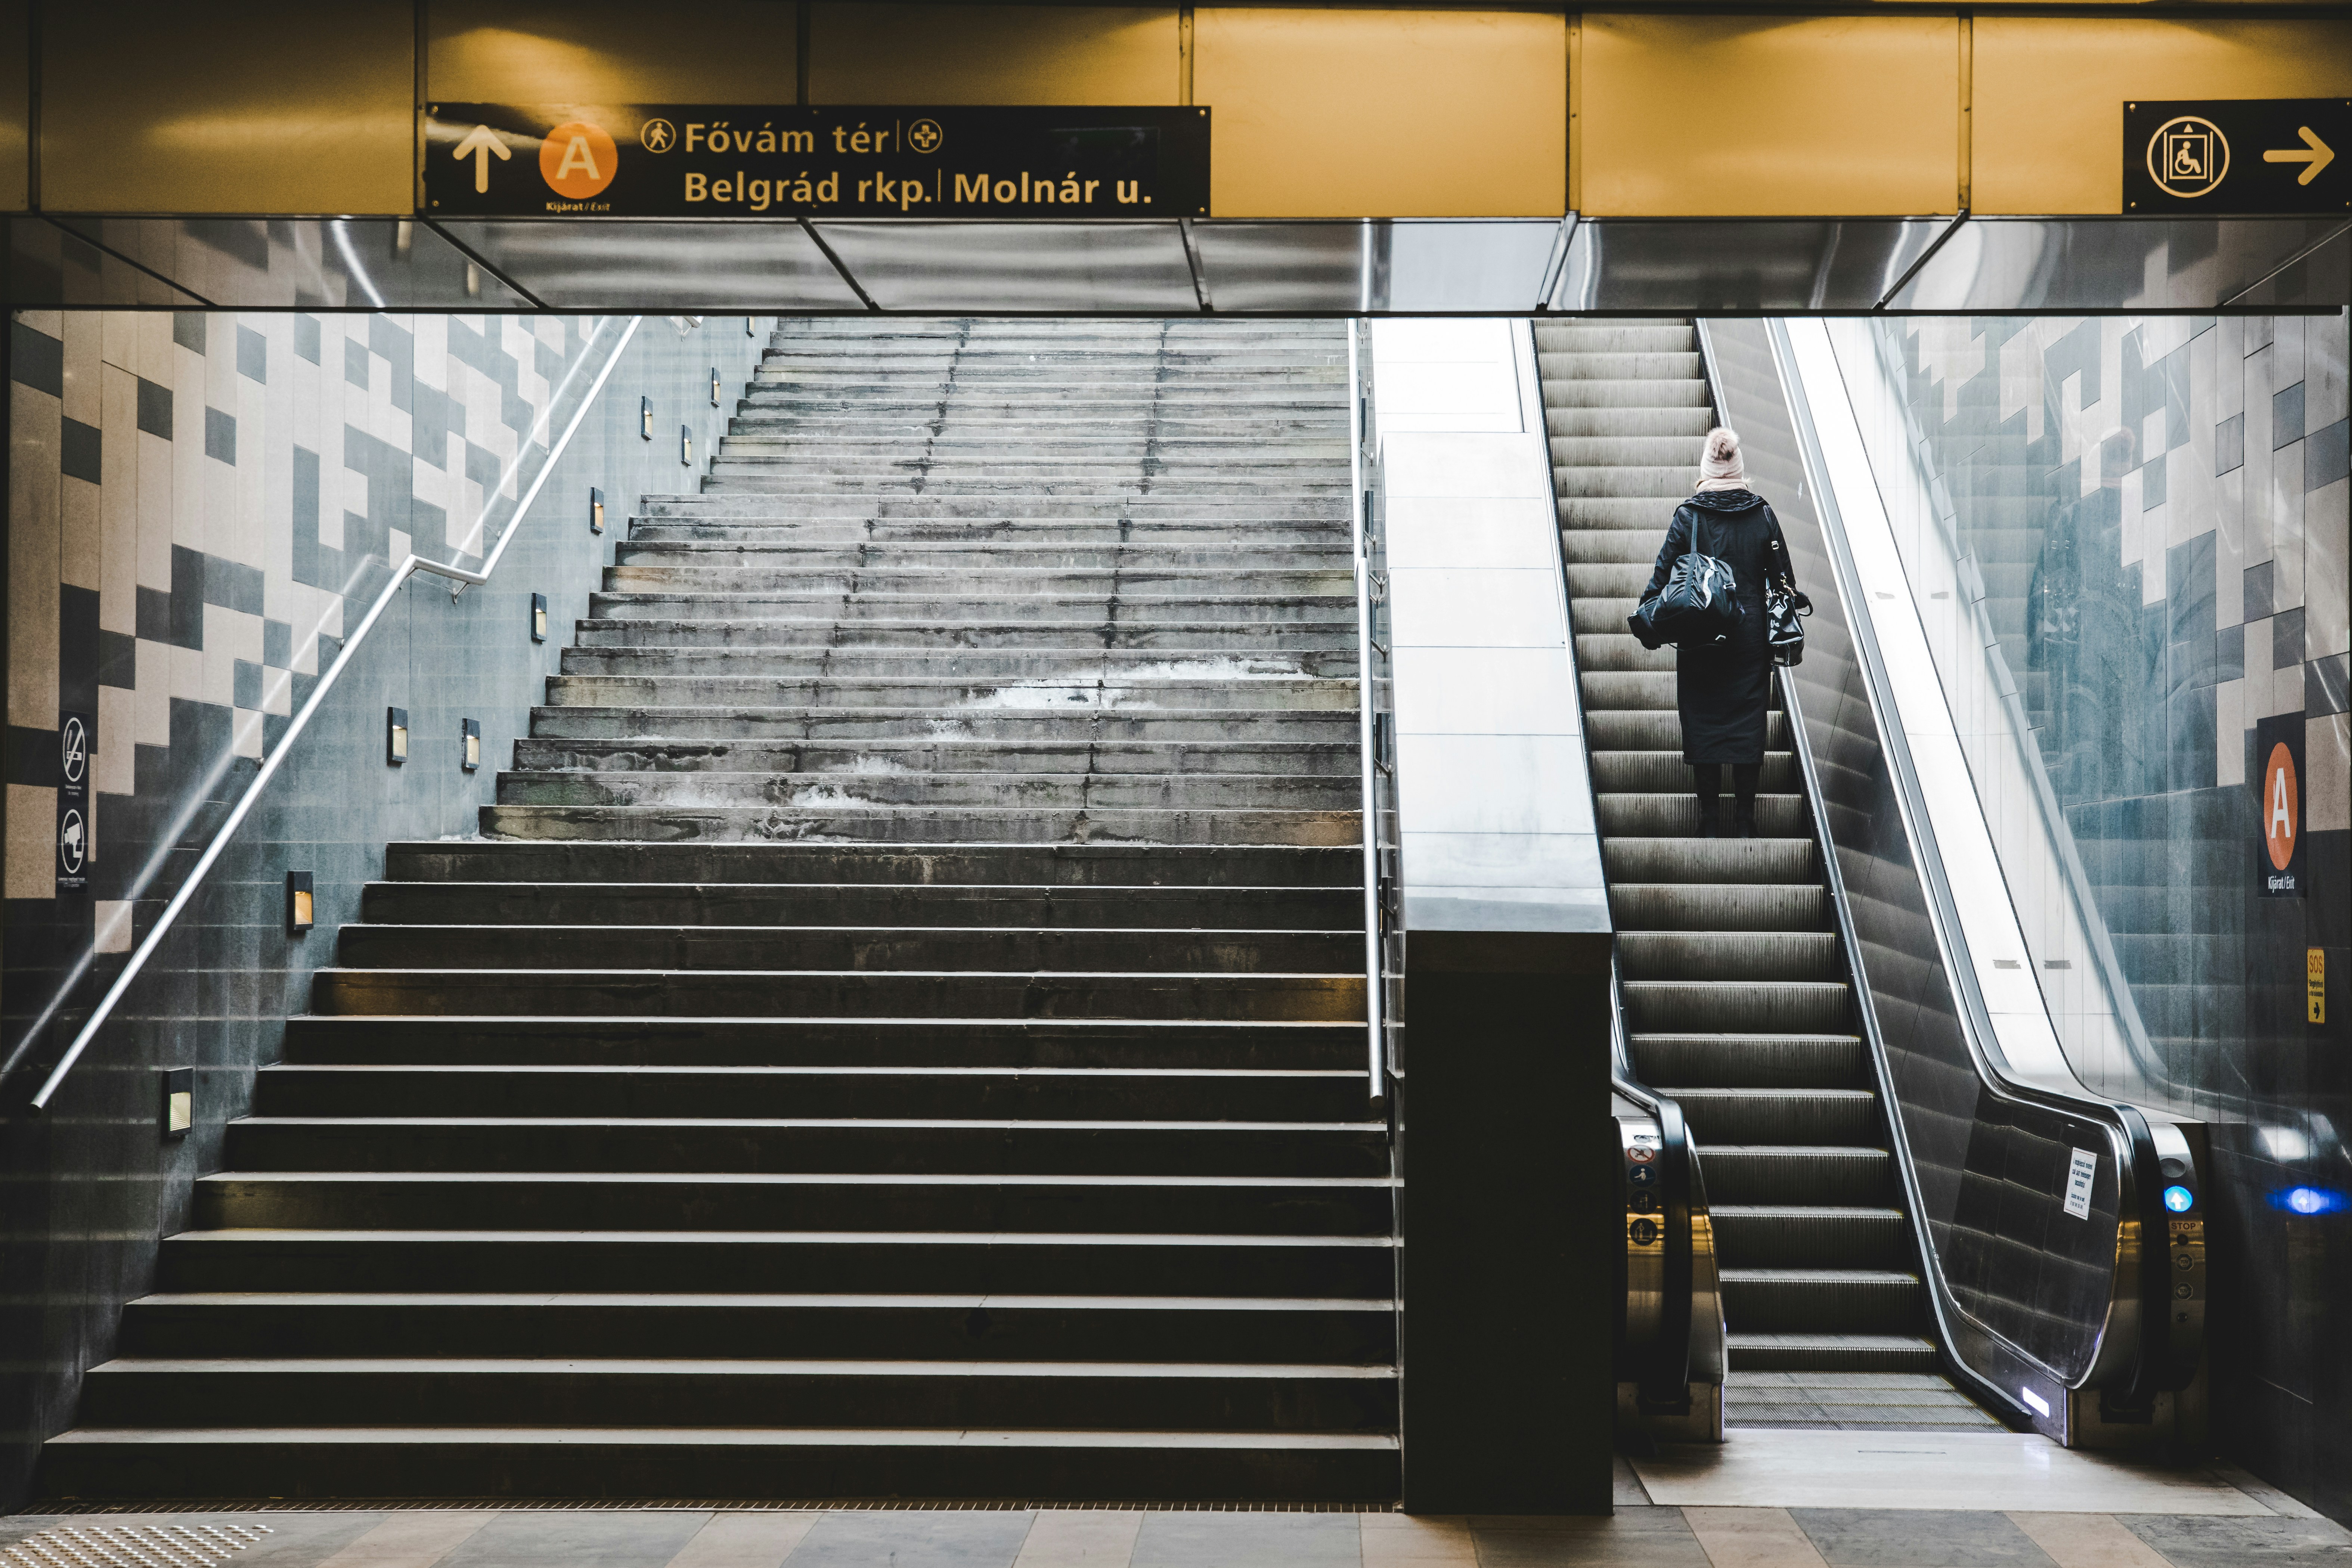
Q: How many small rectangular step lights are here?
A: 10